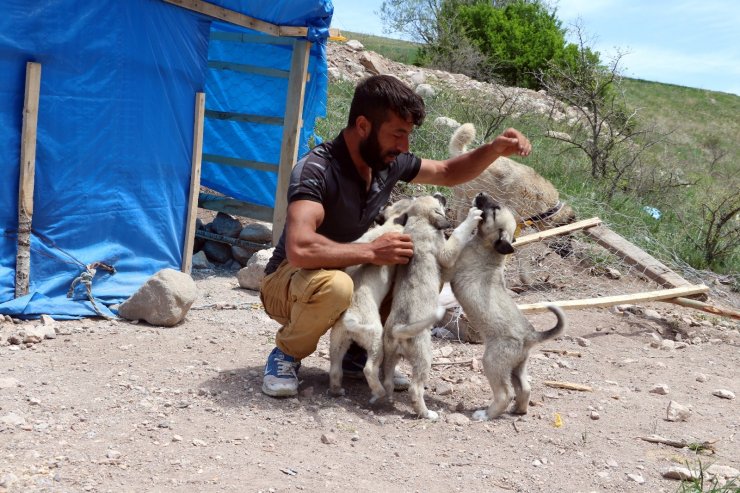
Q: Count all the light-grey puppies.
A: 3